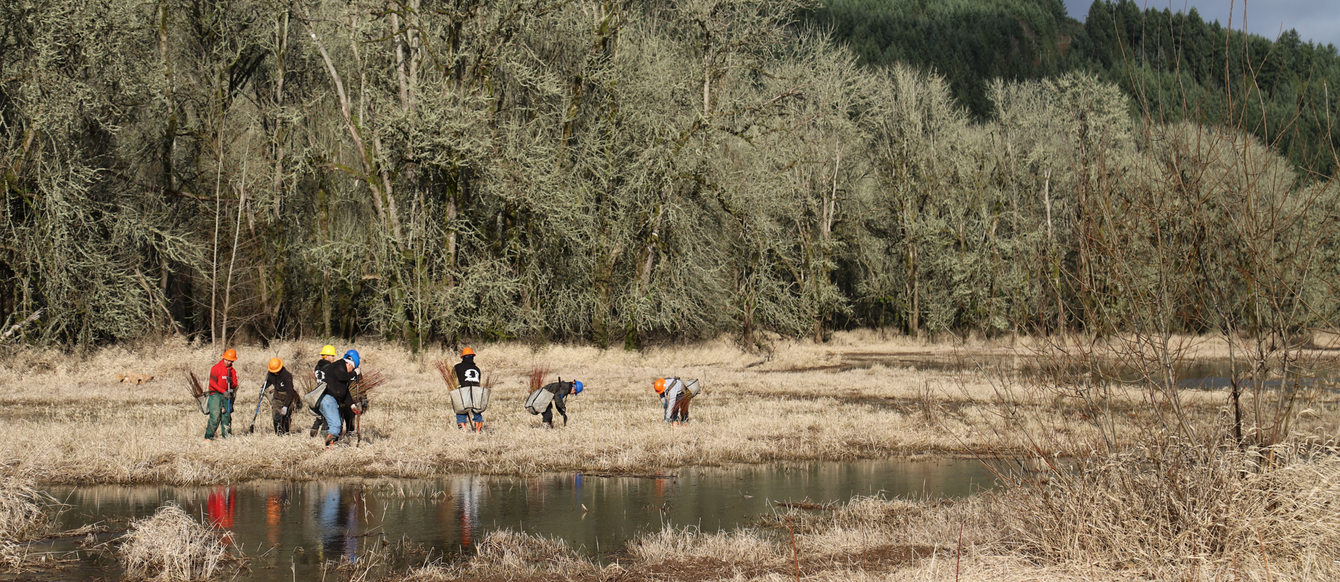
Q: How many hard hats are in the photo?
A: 7